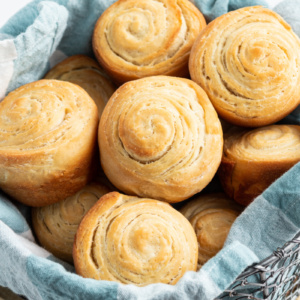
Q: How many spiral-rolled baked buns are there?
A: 9